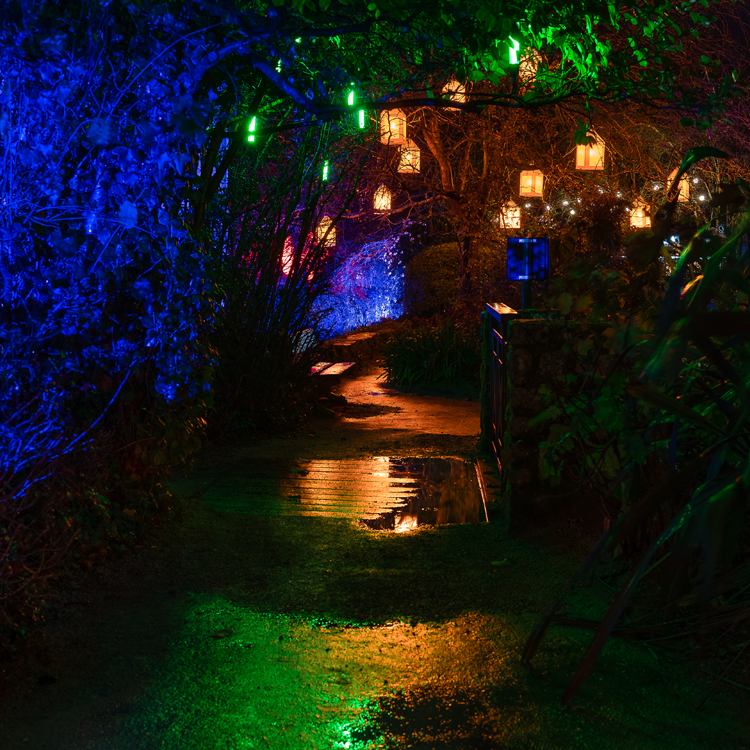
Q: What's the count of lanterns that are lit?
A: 11